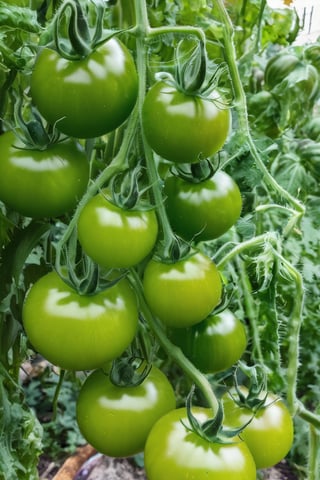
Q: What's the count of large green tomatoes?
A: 11